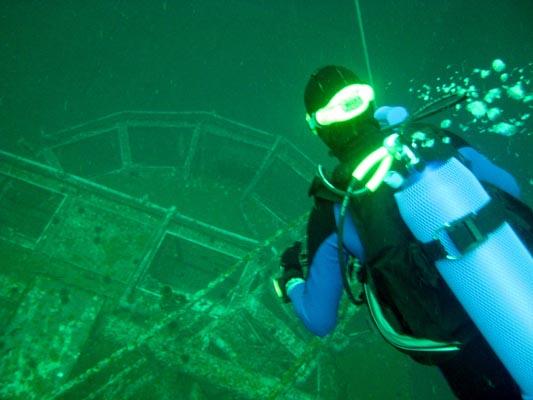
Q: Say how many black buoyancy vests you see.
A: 1